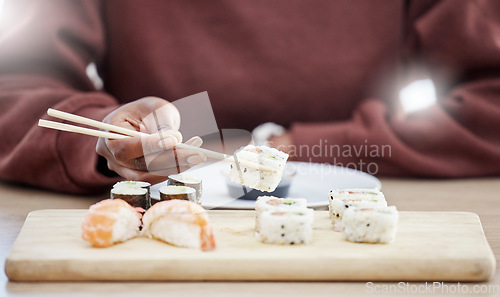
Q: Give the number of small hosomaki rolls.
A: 4